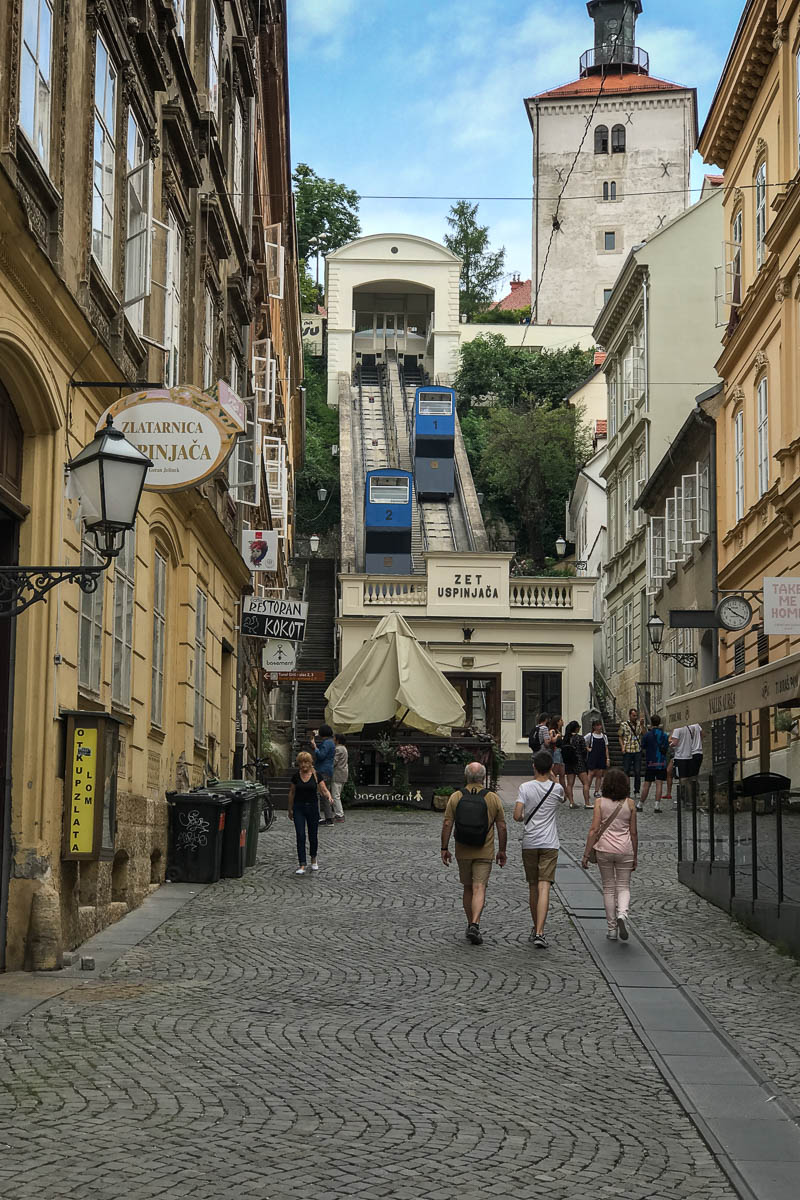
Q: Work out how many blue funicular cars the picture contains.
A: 2